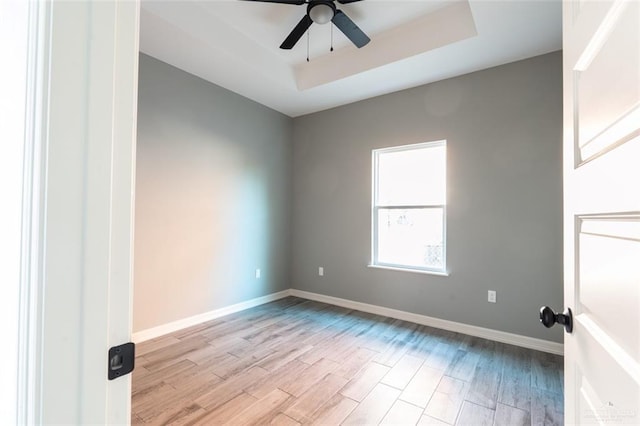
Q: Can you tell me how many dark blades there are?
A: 4